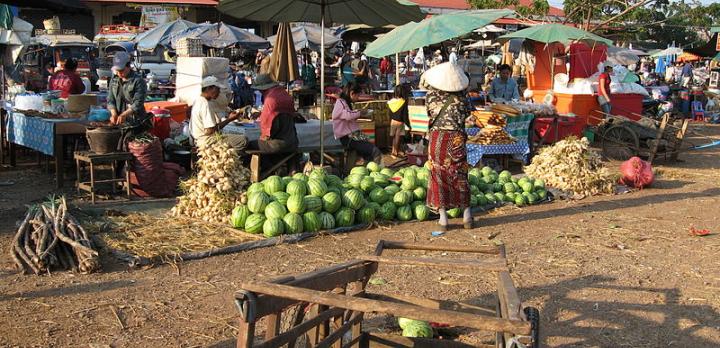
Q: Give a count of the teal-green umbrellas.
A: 2